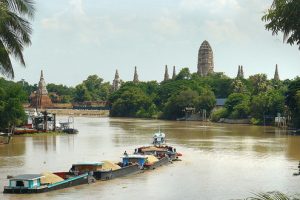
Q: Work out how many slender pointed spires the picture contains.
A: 8